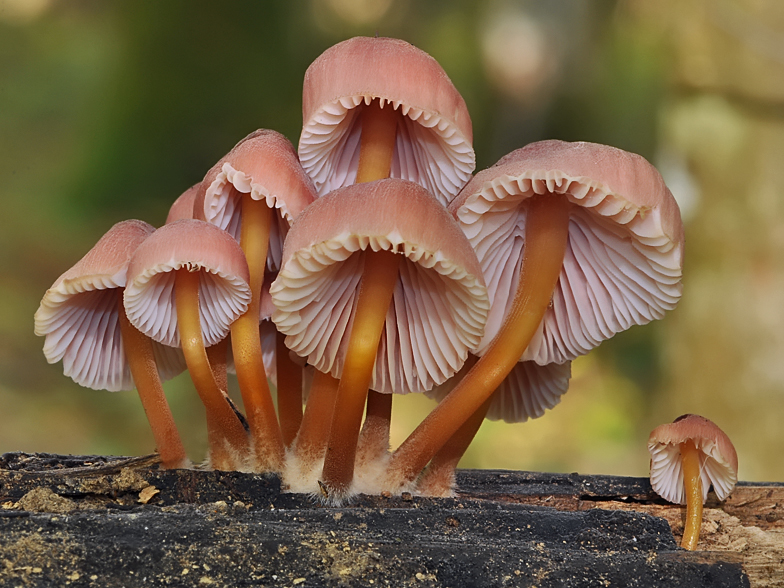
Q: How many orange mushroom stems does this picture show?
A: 11